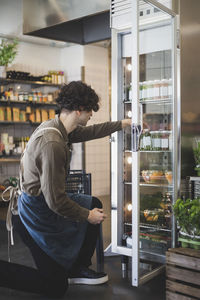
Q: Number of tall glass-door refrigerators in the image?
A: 1